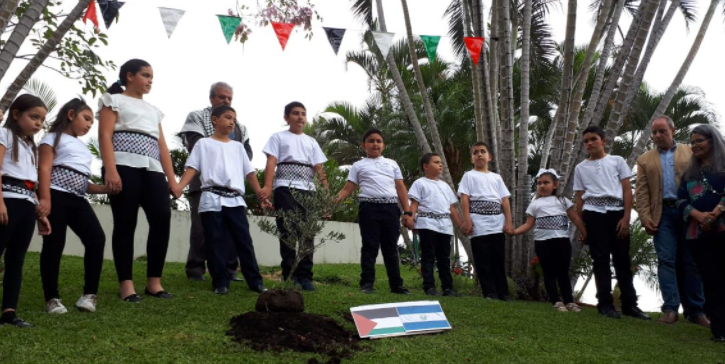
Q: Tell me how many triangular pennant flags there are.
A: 9